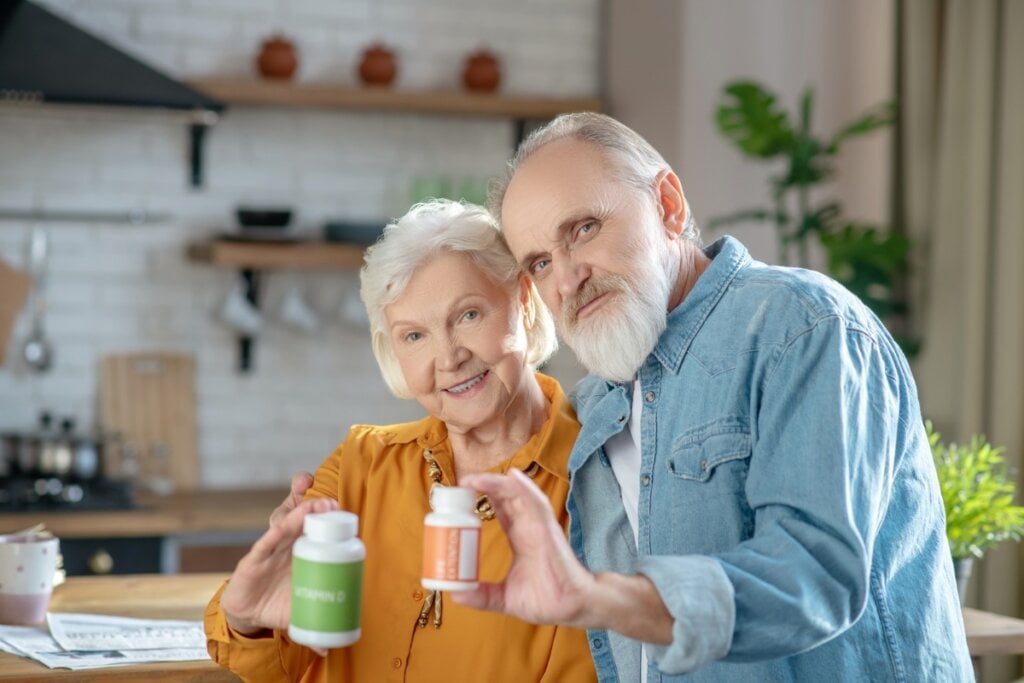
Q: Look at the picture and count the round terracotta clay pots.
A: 3